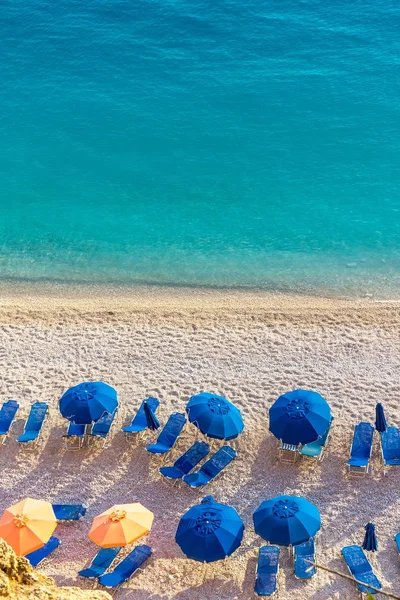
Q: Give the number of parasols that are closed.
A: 3